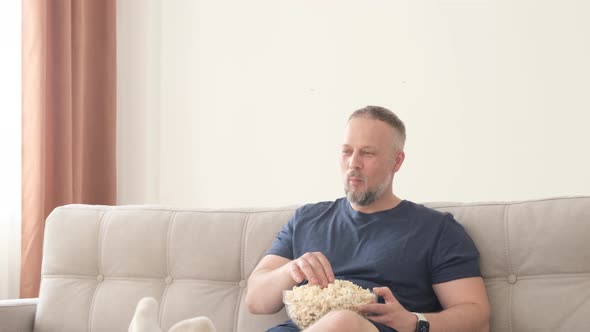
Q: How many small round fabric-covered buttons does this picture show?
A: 4